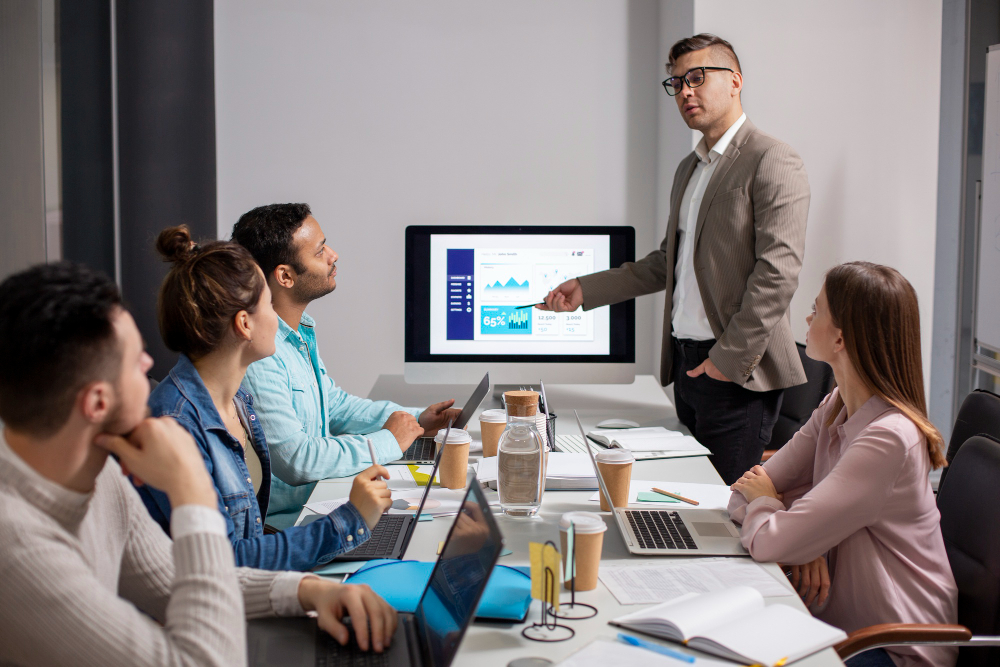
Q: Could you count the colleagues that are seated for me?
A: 4